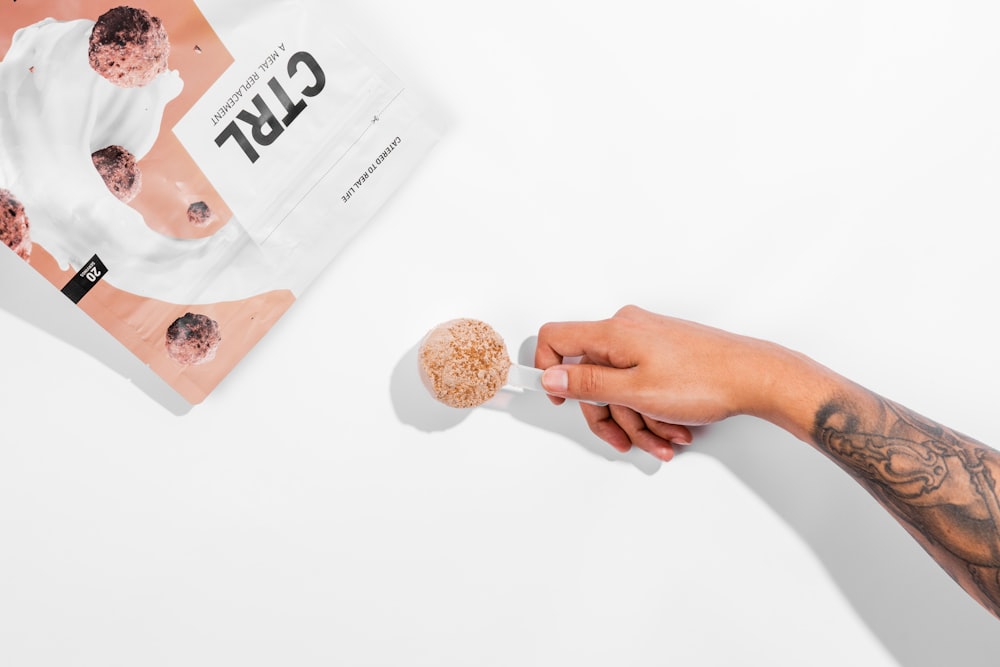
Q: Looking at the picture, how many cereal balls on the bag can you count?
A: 5